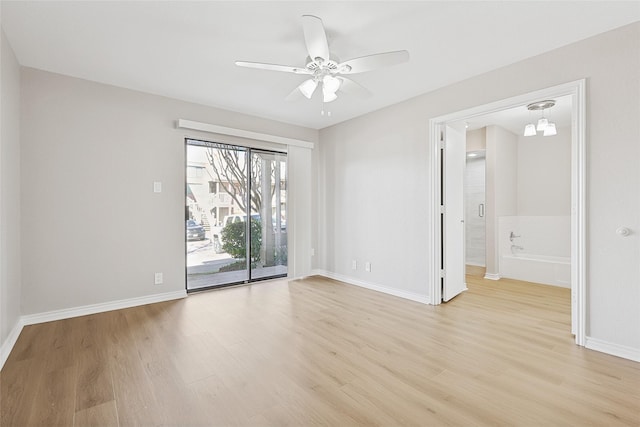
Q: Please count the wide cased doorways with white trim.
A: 1